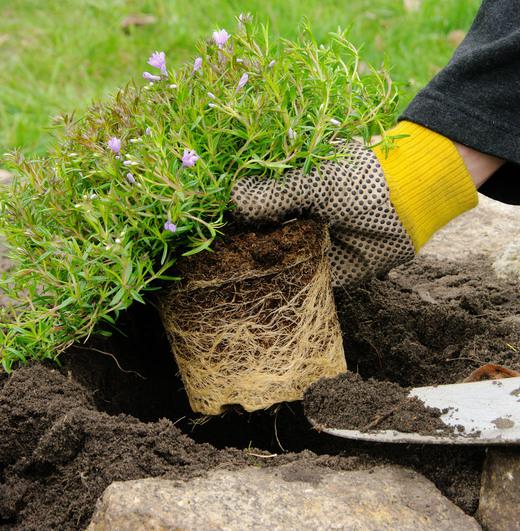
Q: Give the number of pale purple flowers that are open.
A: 5